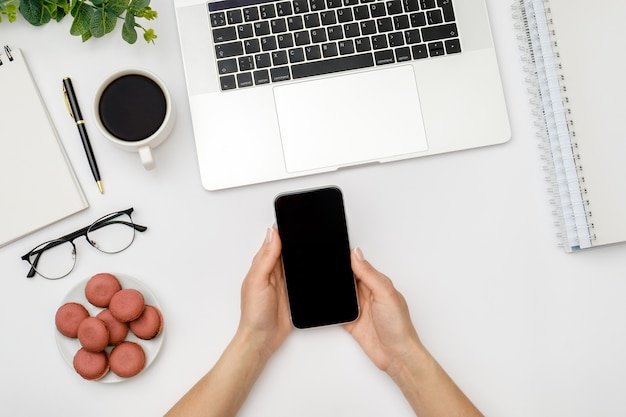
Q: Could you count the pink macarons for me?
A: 8